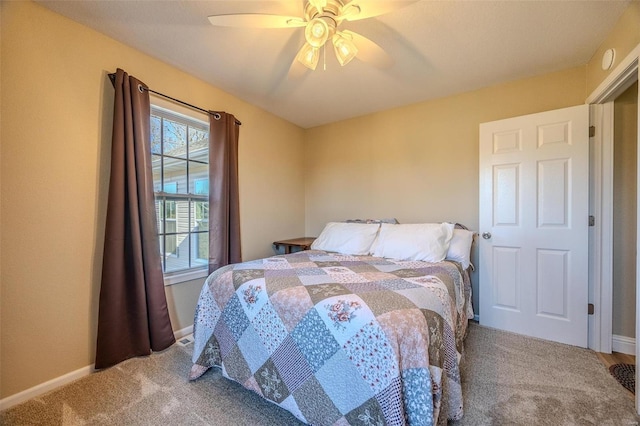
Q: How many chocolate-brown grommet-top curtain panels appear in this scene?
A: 2